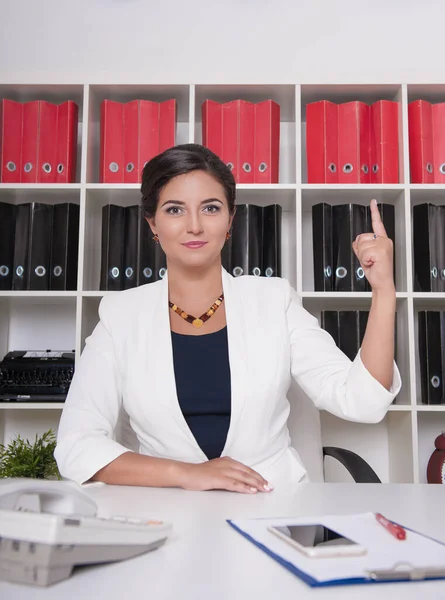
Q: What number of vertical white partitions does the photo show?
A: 4